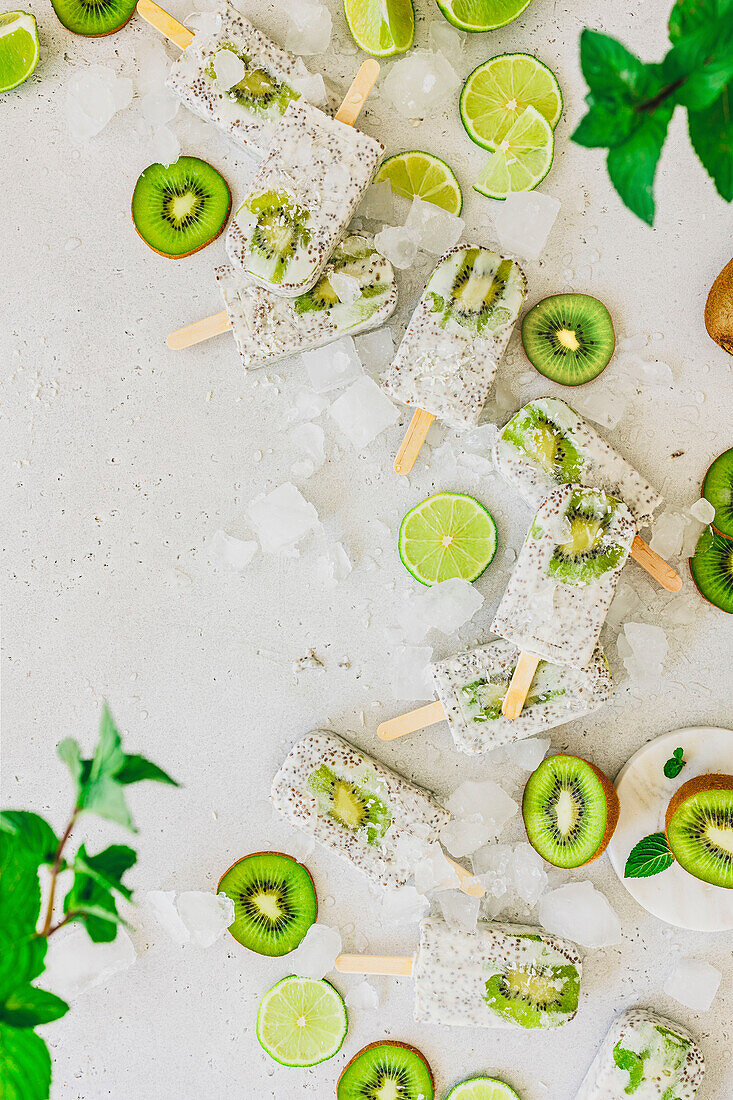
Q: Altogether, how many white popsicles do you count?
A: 10